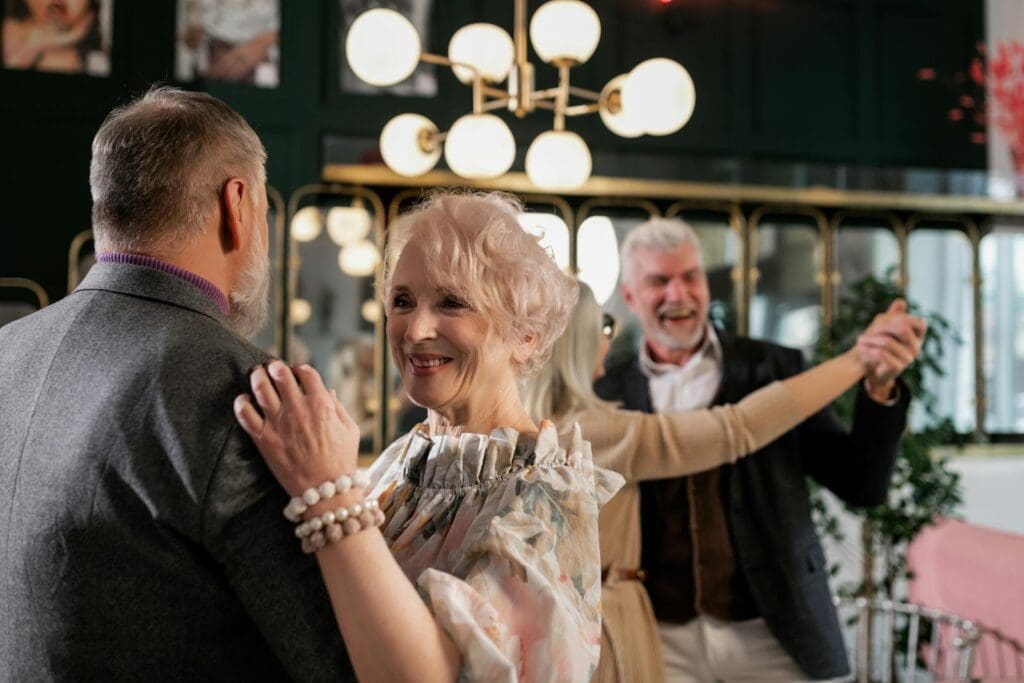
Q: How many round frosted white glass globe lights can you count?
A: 8